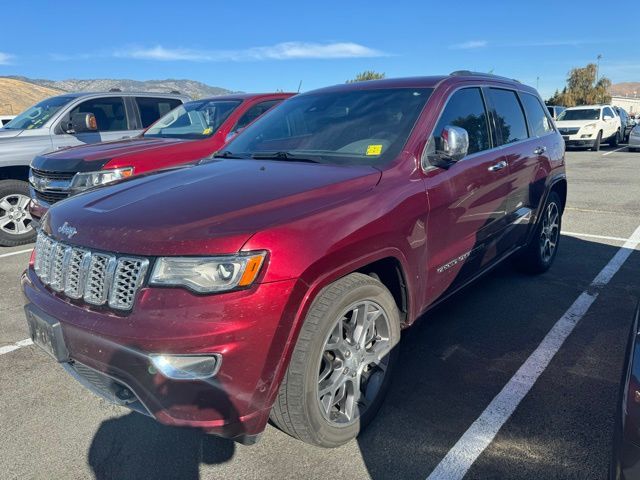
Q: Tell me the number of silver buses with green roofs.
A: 0